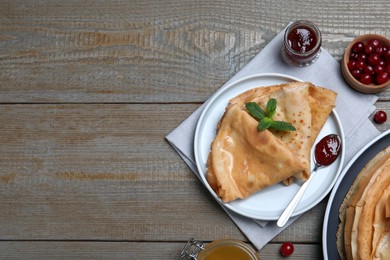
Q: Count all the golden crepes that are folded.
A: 2